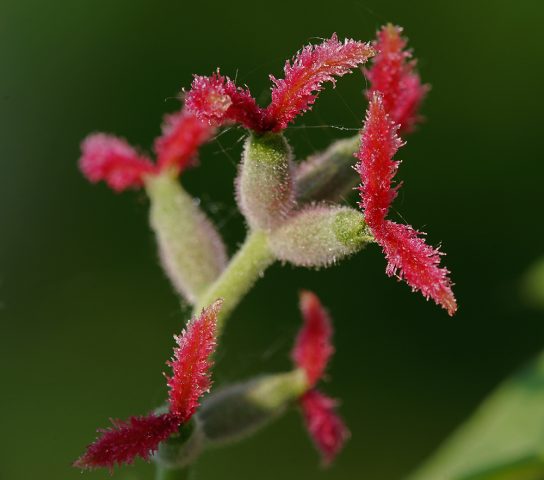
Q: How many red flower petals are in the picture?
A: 11